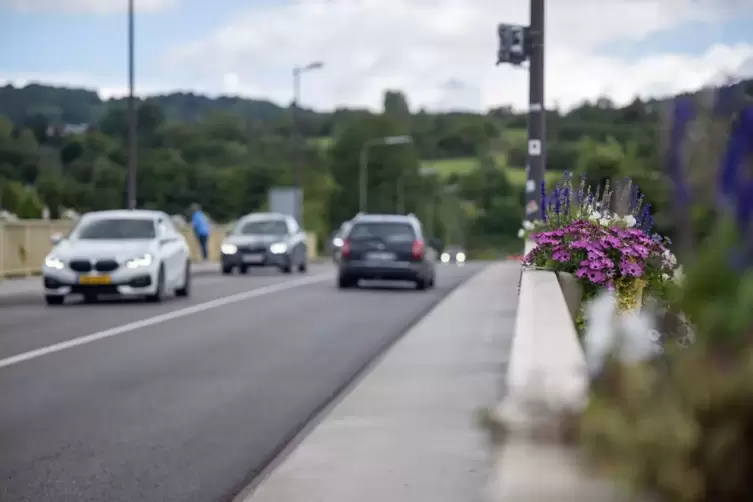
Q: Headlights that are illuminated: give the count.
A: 7